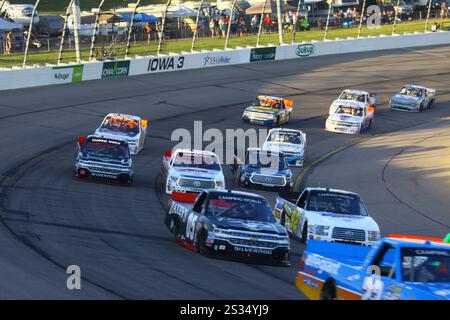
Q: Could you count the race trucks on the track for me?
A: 12